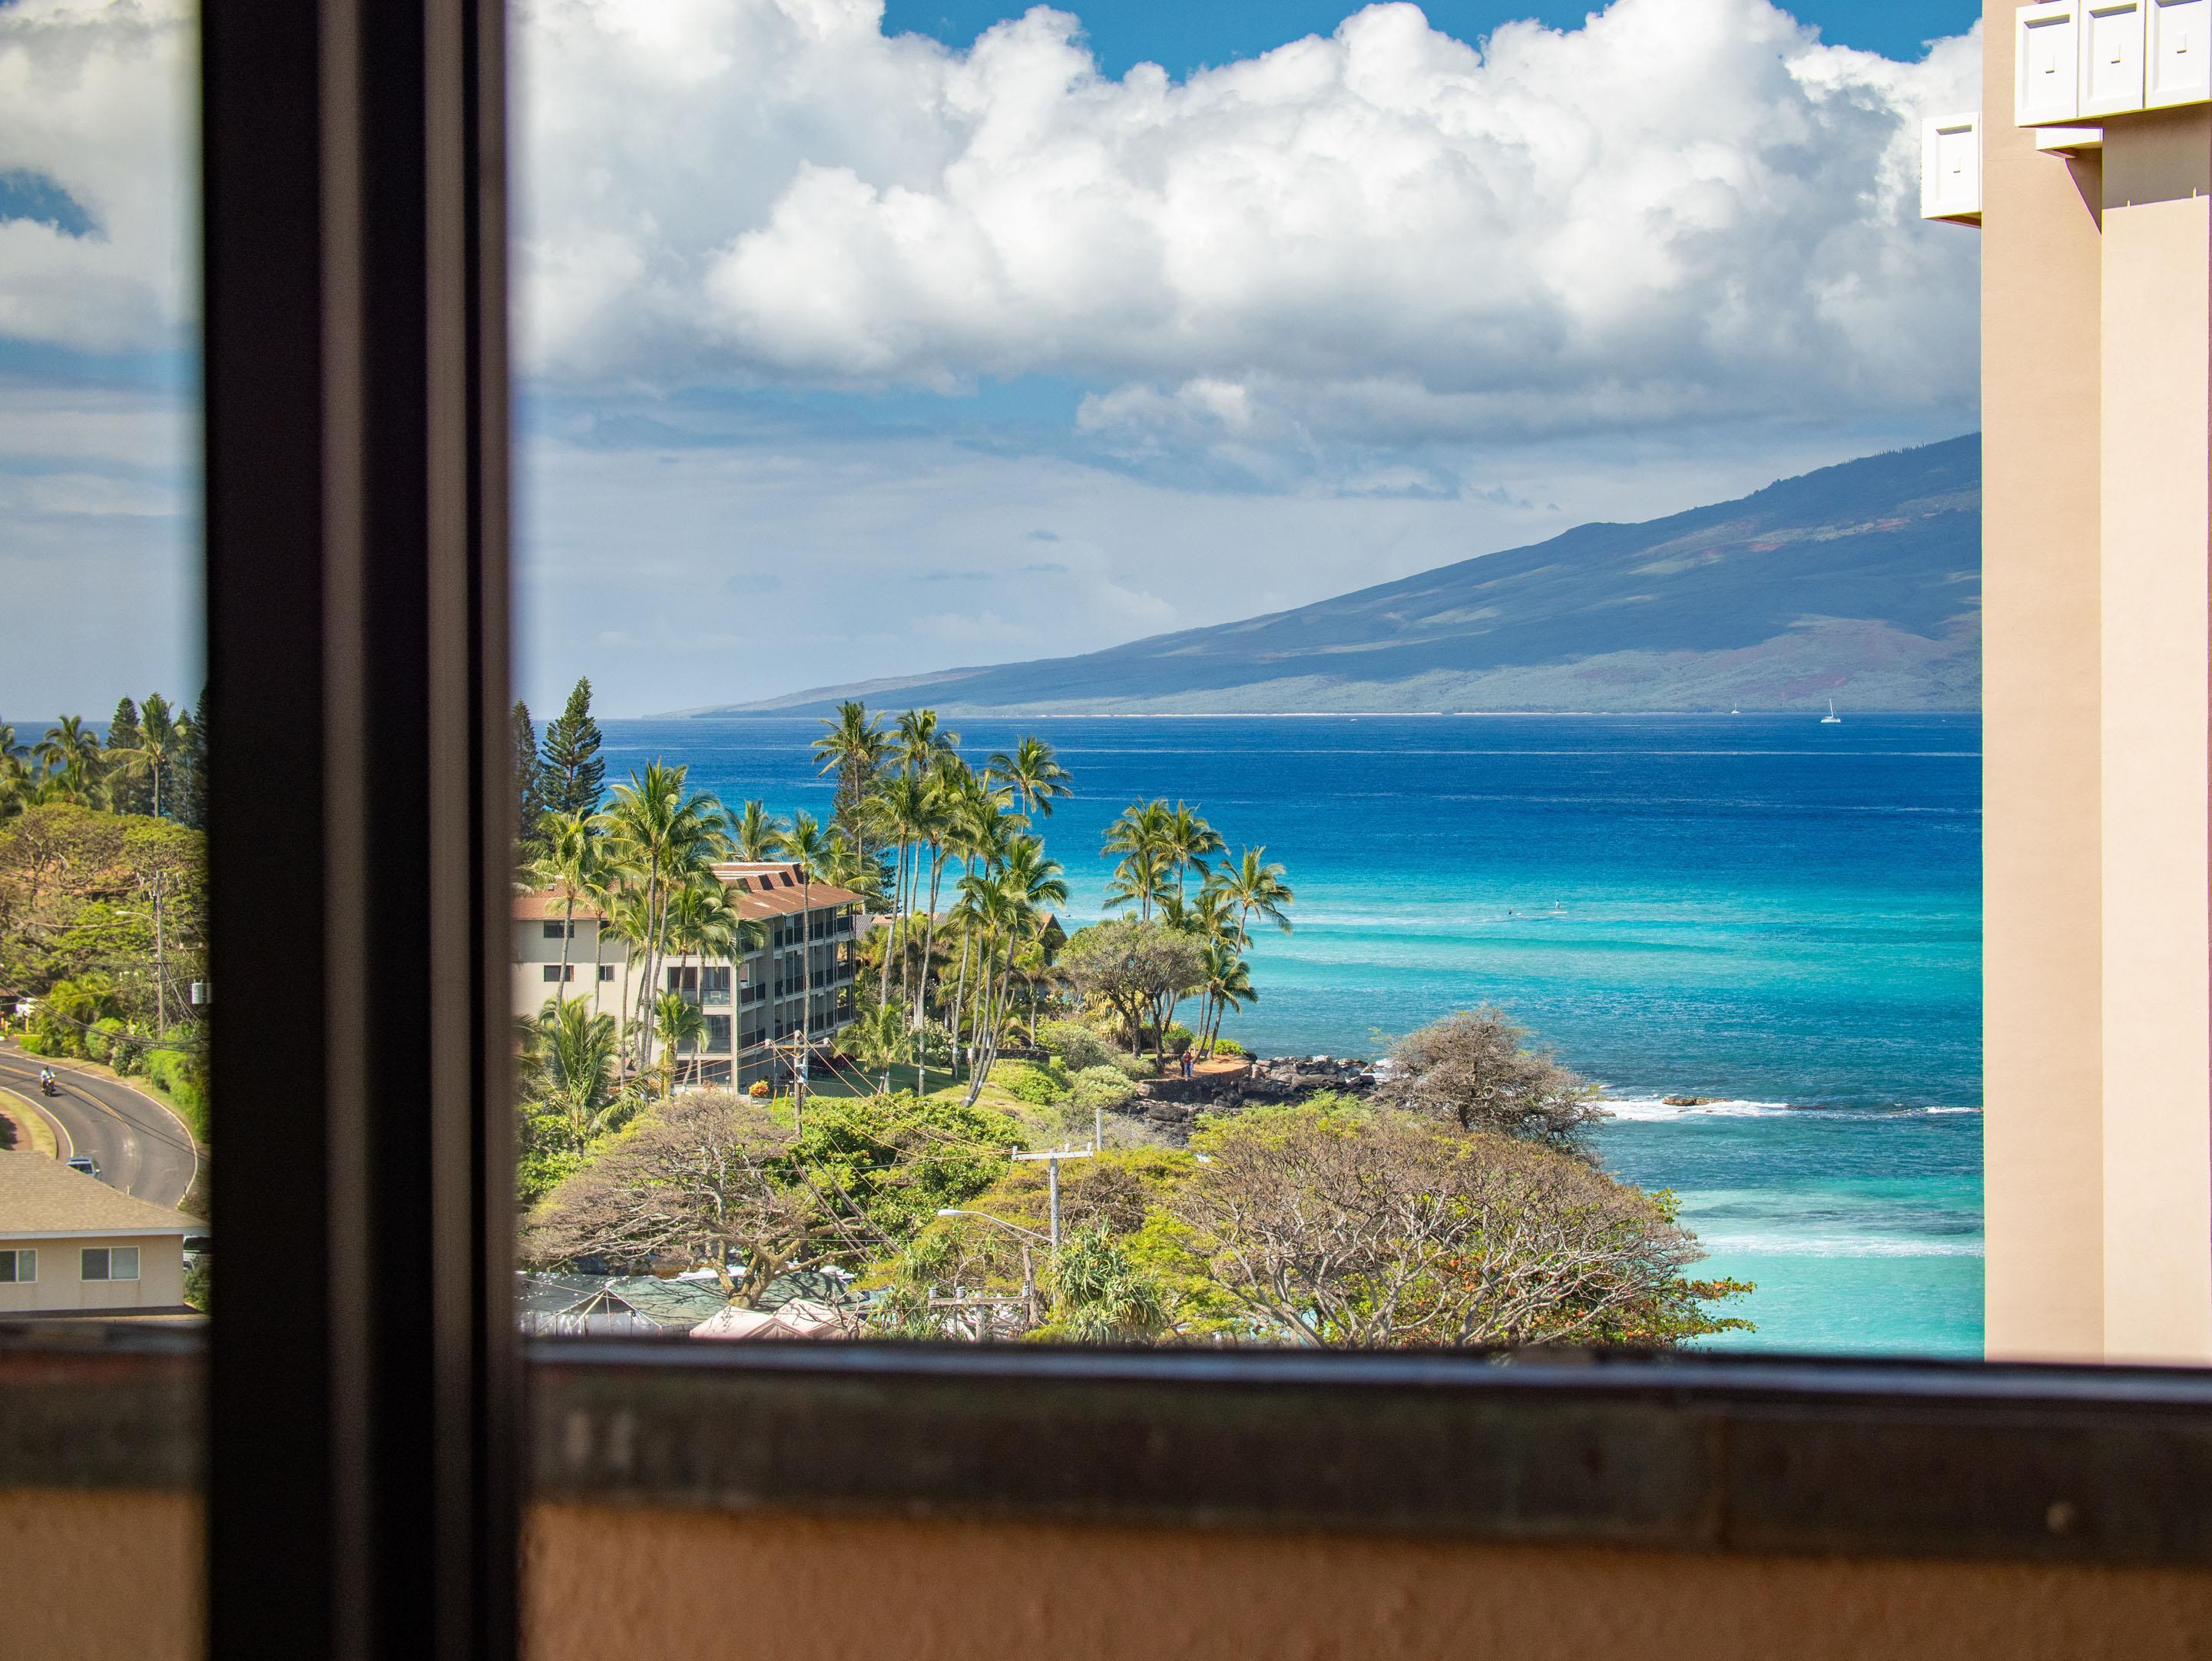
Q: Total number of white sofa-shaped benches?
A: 0